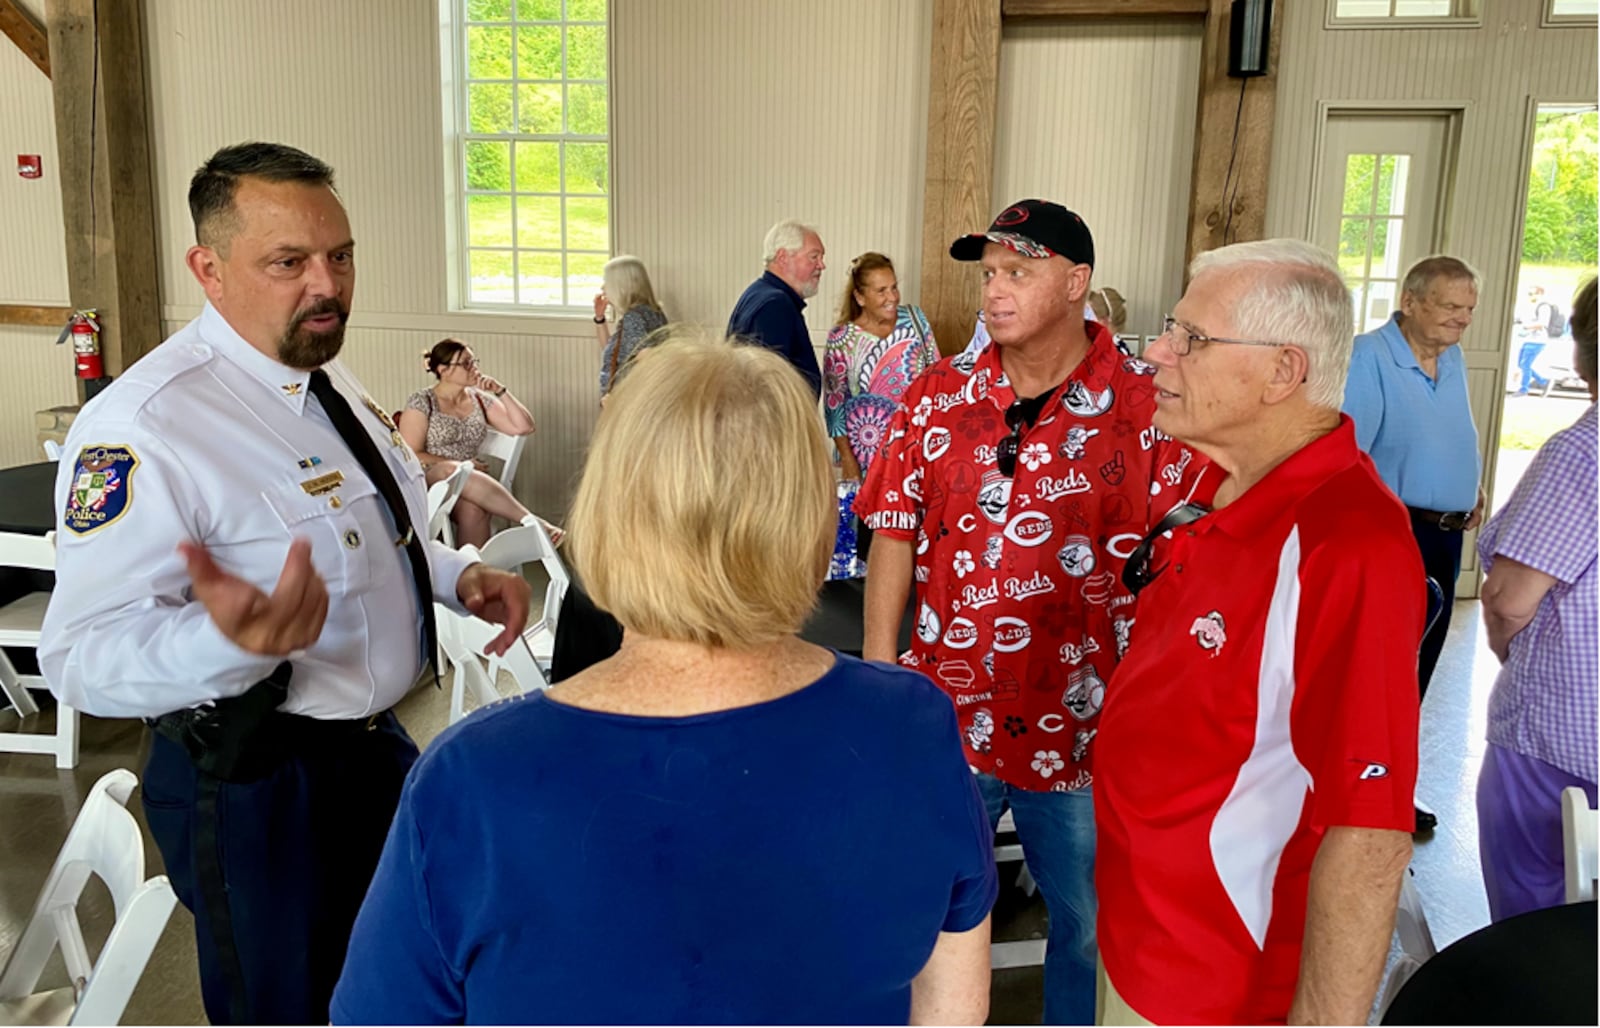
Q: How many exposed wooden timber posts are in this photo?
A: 3